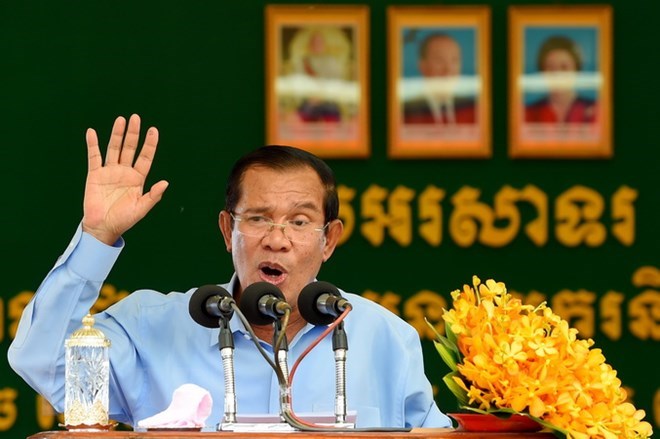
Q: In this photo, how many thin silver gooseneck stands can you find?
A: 3